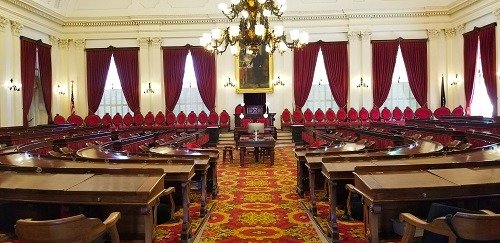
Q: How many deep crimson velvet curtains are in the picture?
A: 12